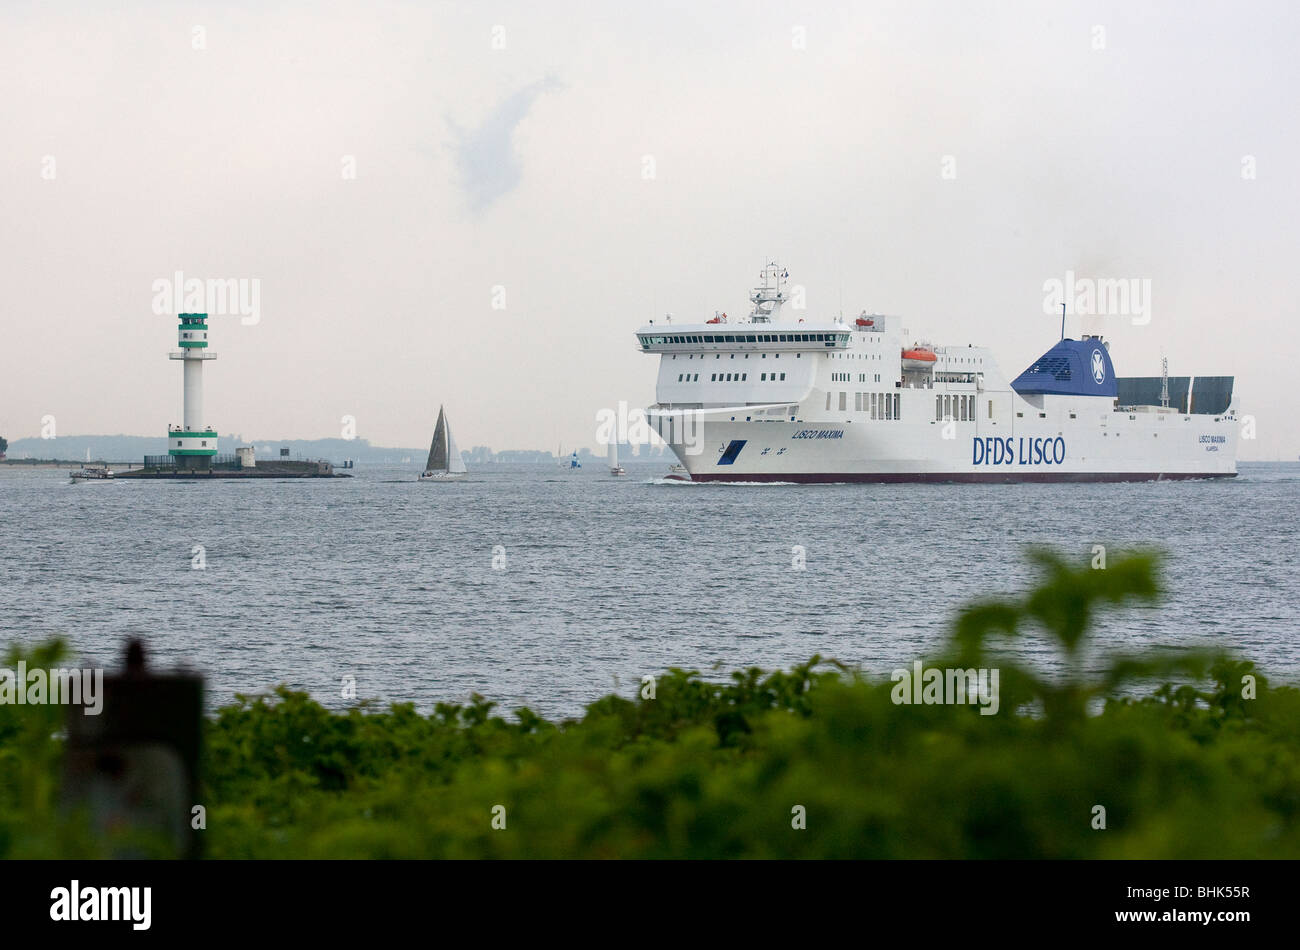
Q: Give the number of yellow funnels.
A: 0